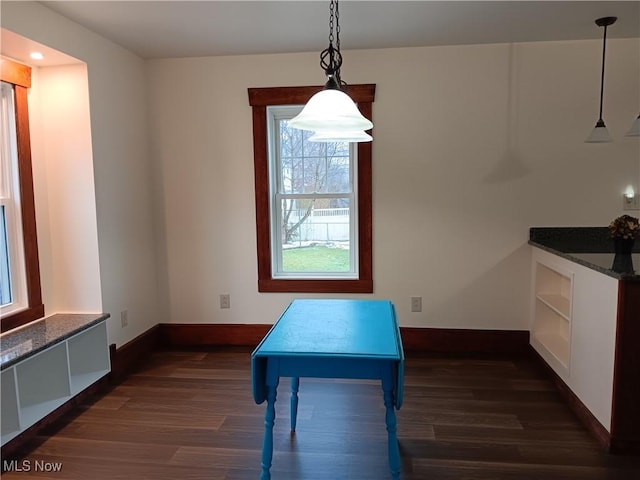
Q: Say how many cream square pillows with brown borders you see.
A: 0